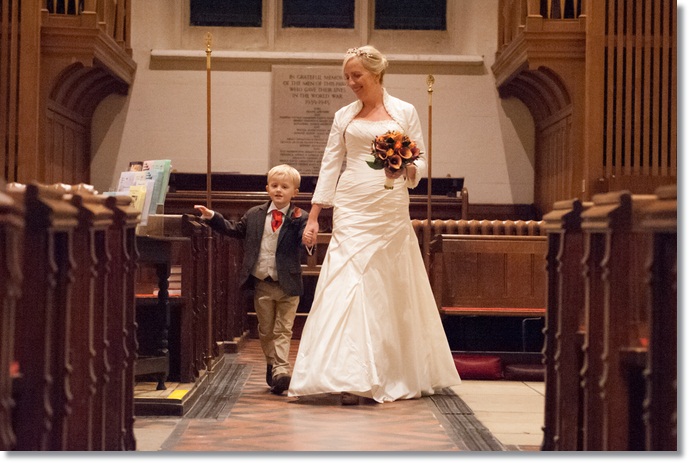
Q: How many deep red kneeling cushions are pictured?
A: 2